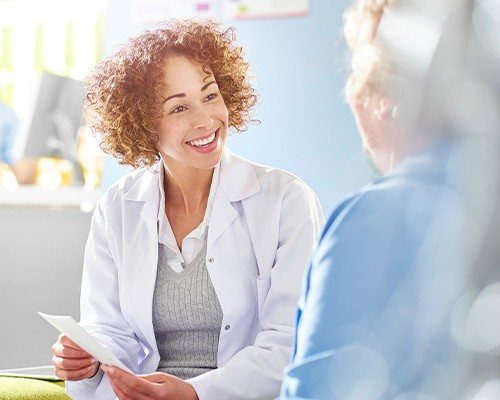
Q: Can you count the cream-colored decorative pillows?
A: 0